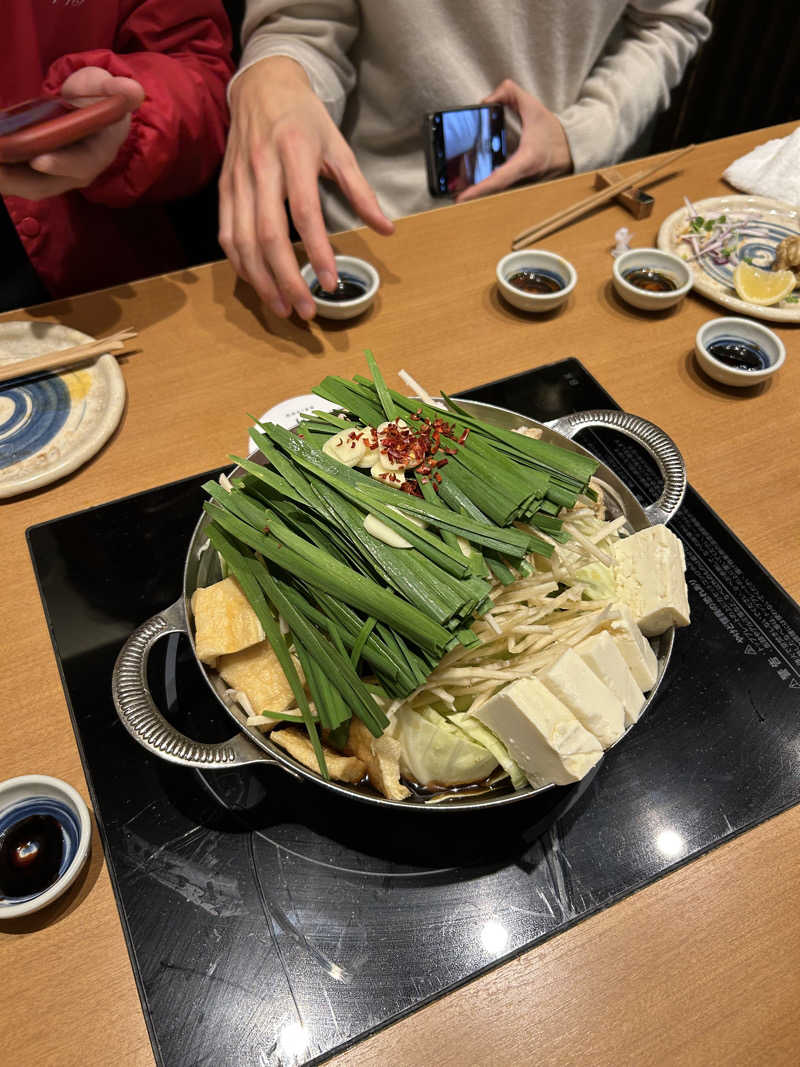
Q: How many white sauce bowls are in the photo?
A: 5